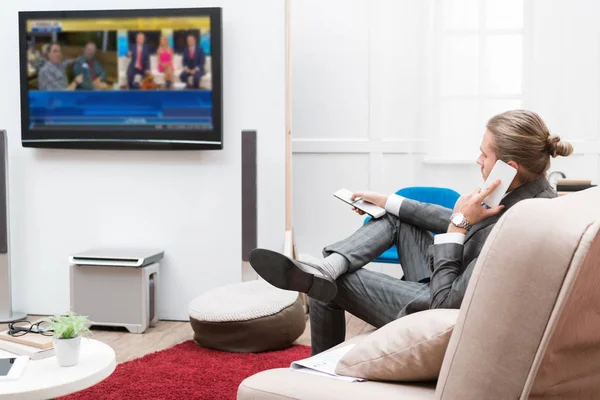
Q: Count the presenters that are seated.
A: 3